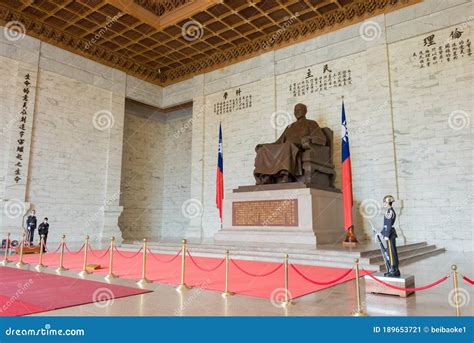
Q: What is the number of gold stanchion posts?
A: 12